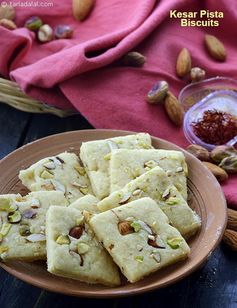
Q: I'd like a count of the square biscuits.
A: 8